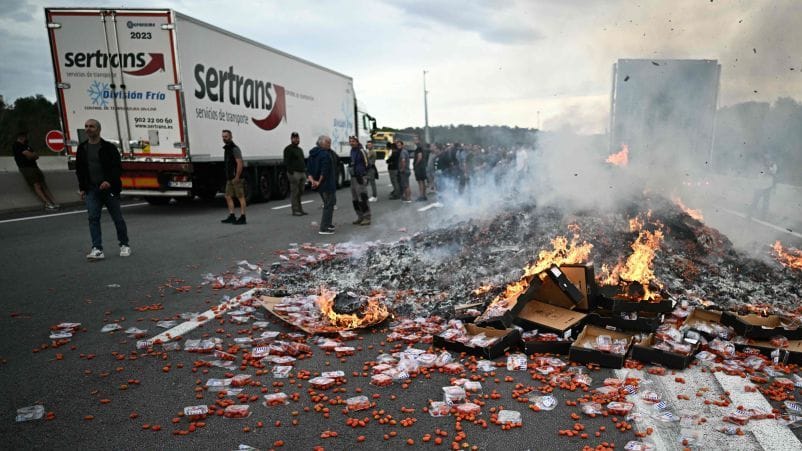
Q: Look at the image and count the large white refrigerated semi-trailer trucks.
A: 1